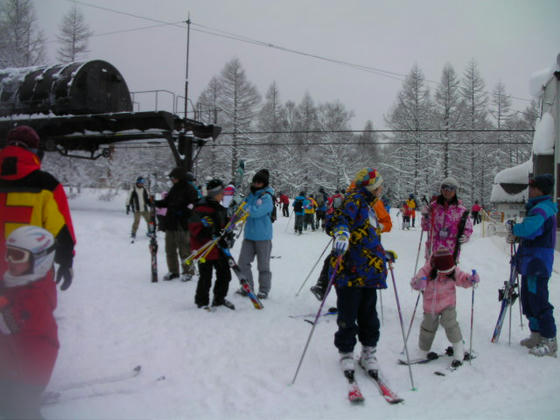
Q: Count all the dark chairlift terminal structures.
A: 1